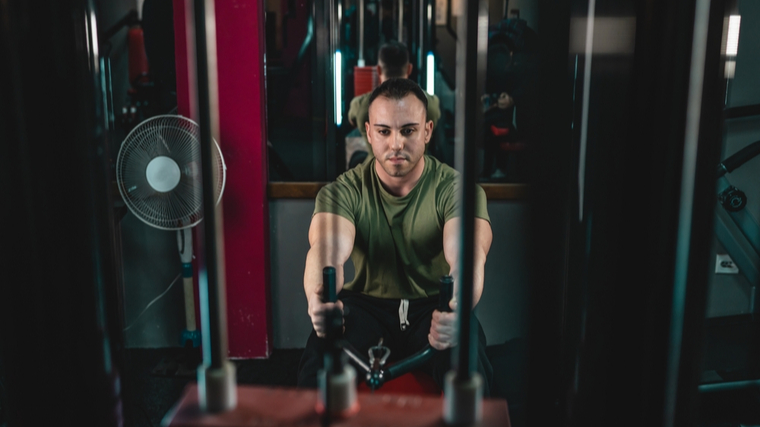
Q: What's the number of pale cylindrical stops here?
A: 3